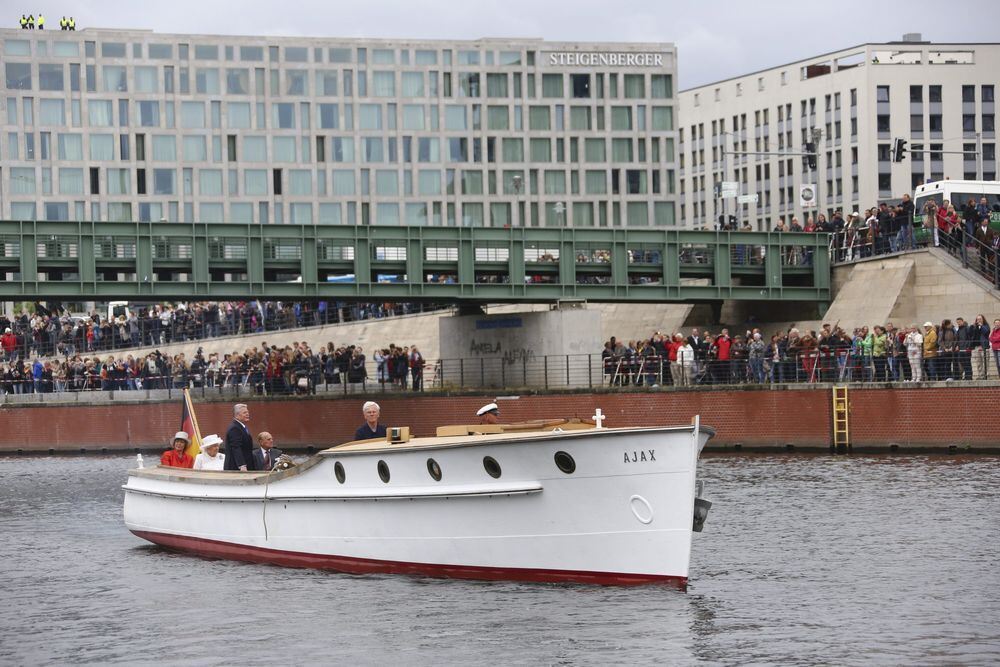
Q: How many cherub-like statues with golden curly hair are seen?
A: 0